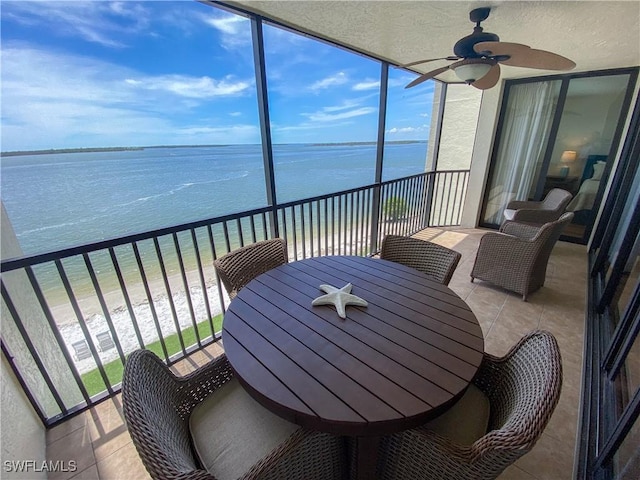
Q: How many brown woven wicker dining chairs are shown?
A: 4